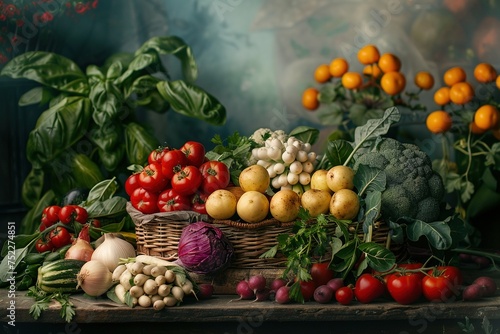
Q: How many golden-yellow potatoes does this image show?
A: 8